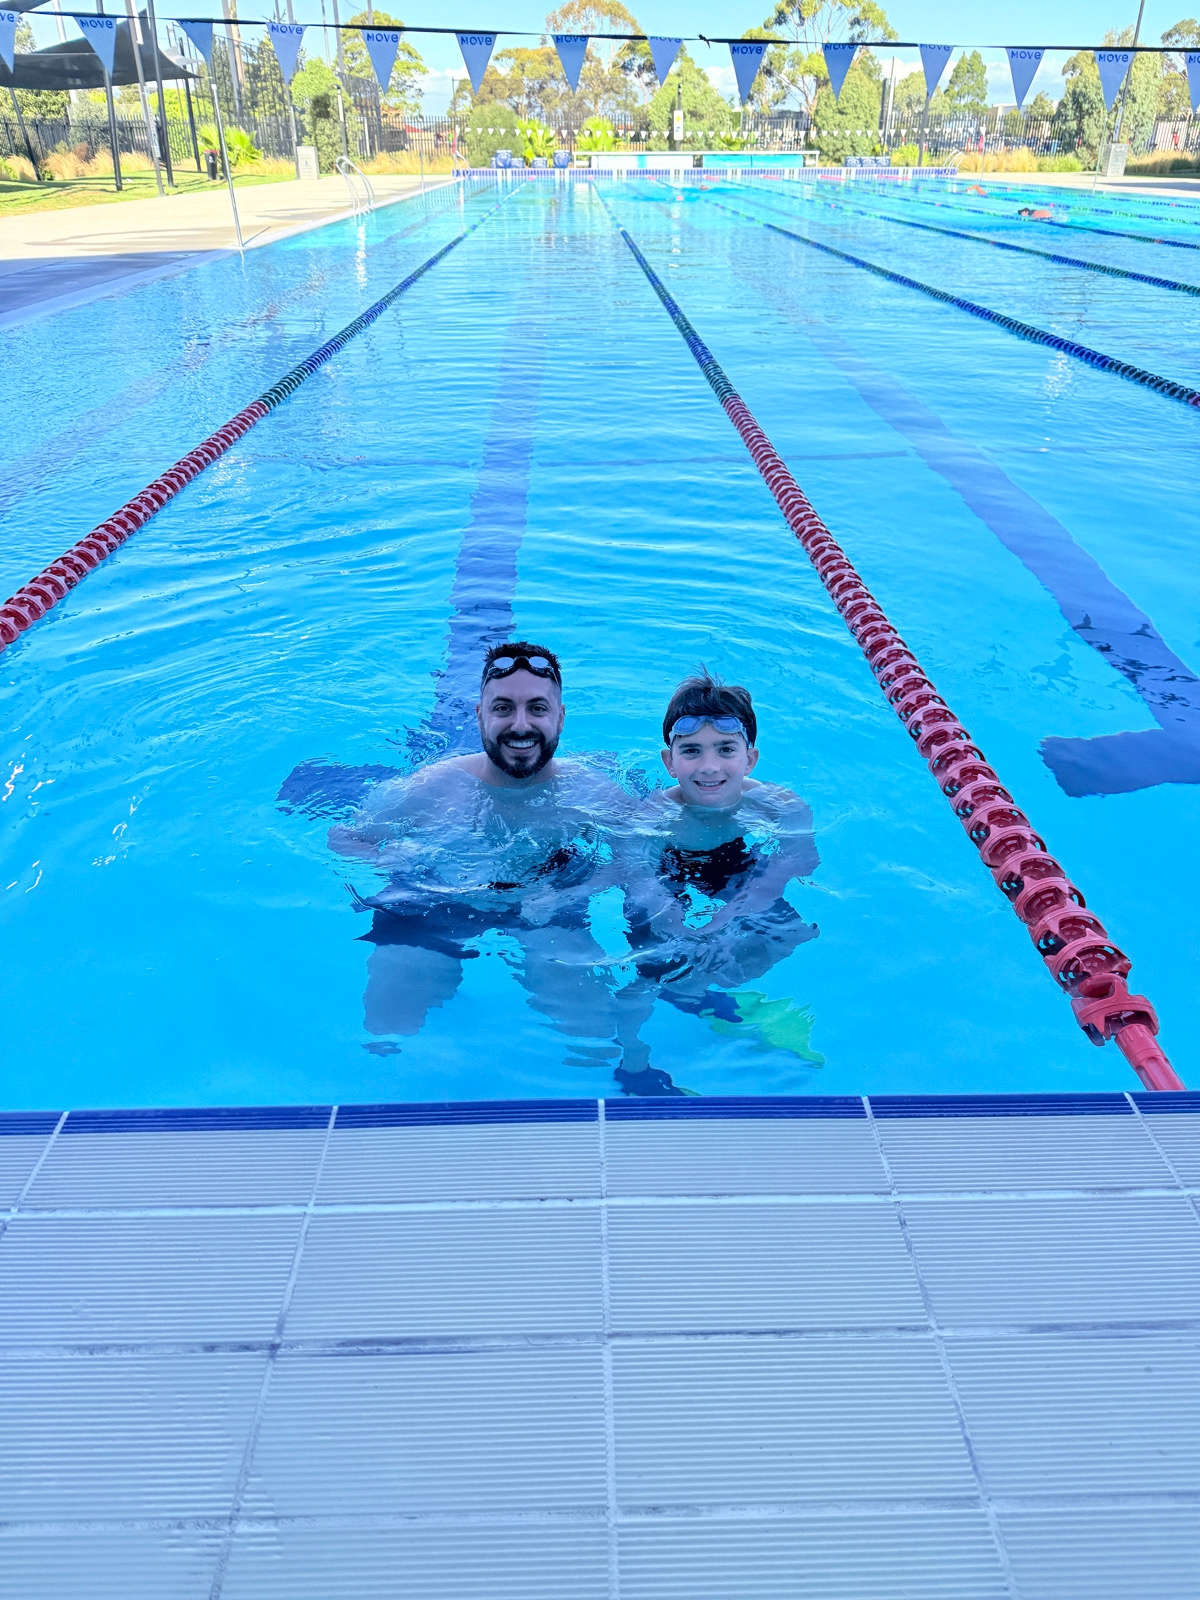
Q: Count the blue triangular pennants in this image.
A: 14